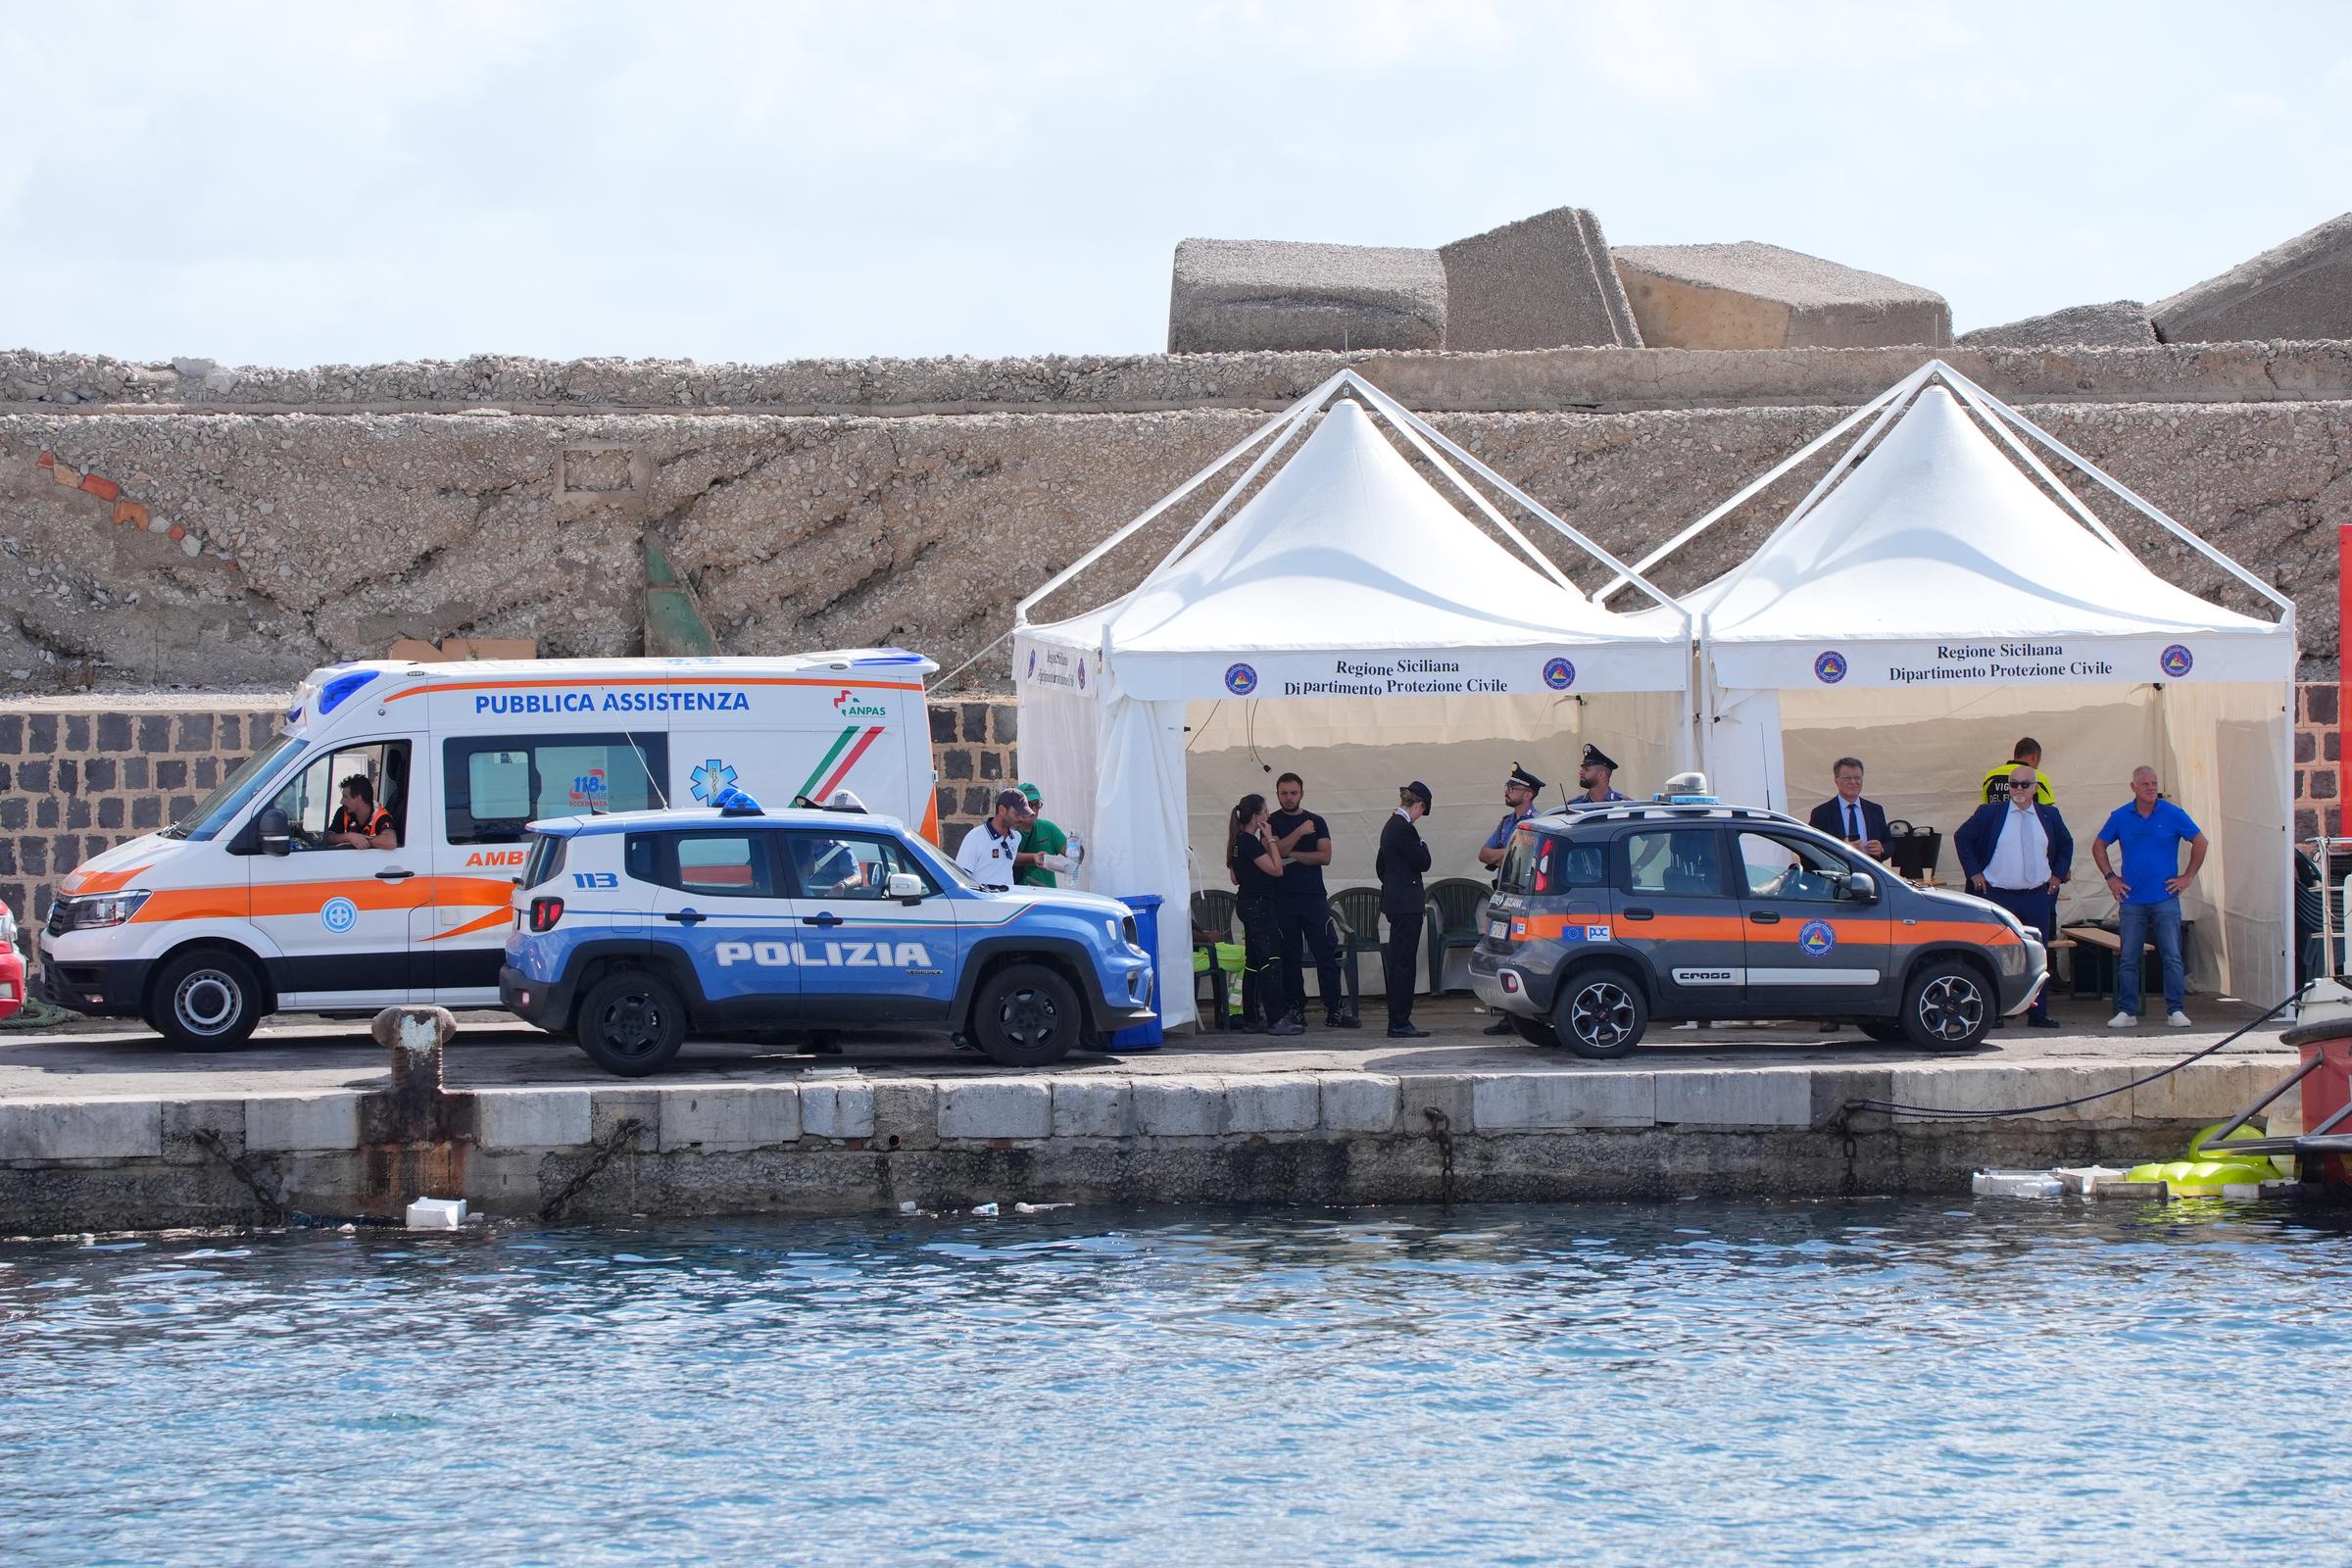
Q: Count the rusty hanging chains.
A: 4